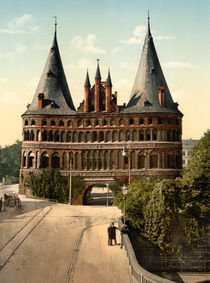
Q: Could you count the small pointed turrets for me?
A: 3